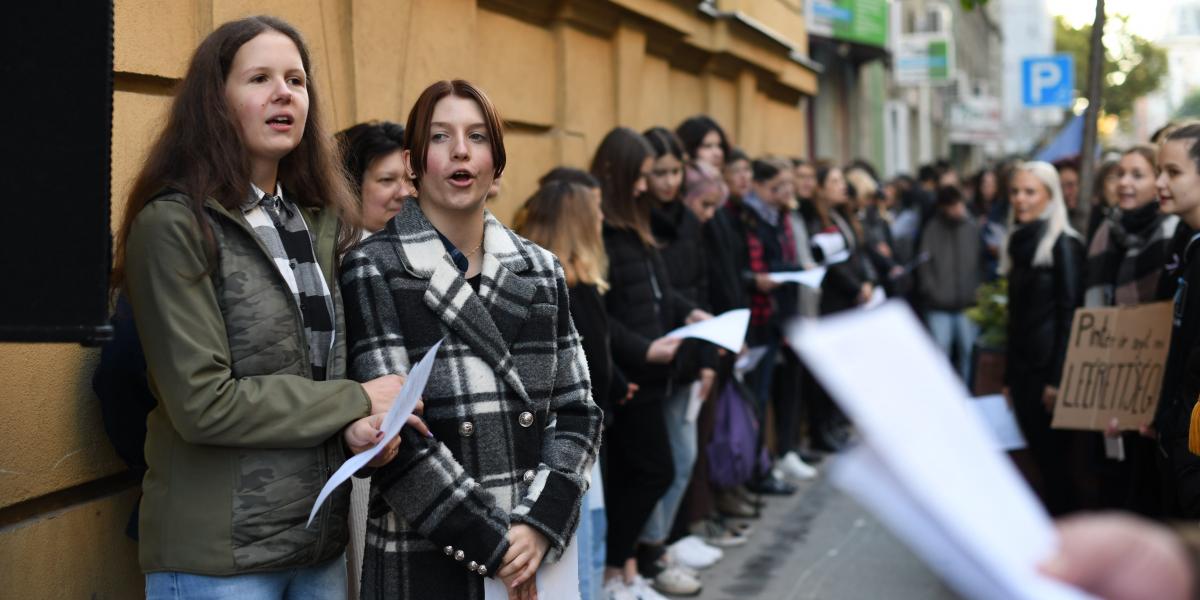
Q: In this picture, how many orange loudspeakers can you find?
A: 0